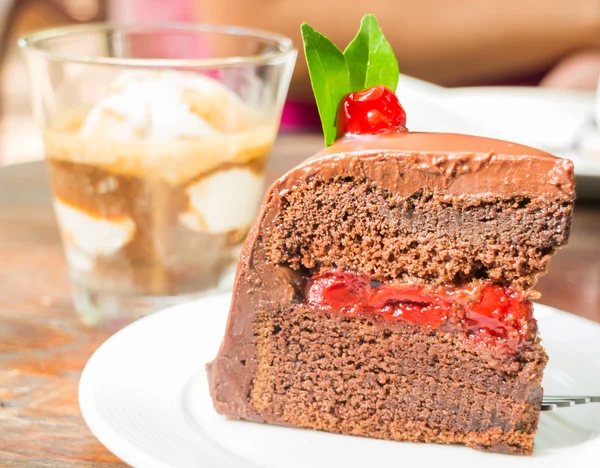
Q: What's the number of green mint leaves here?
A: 2